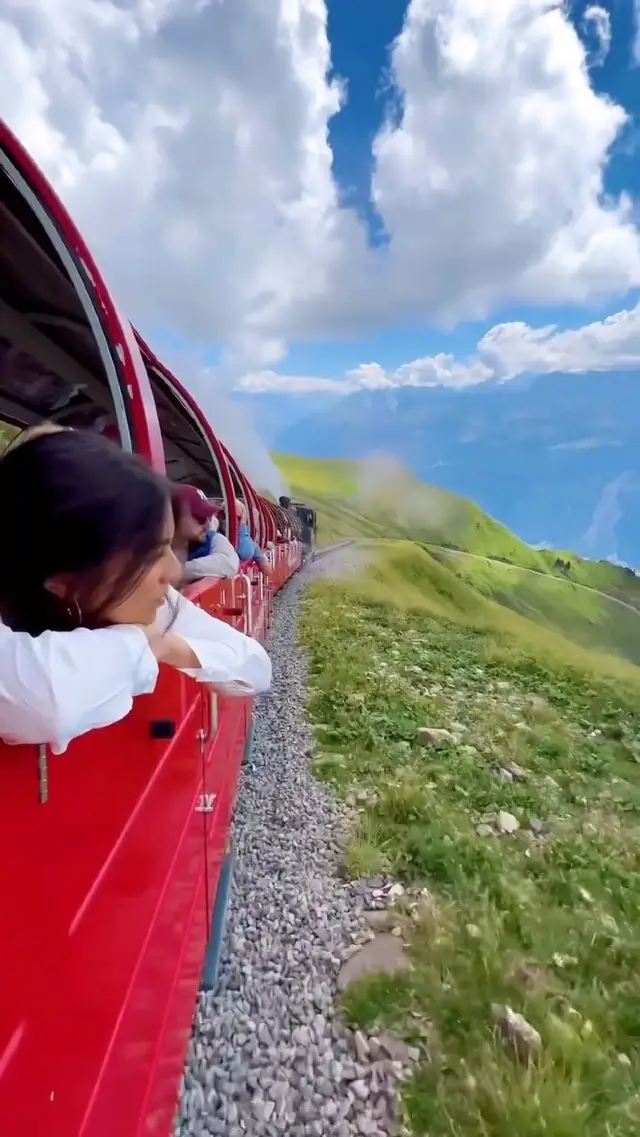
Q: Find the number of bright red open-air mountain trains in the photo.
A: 1